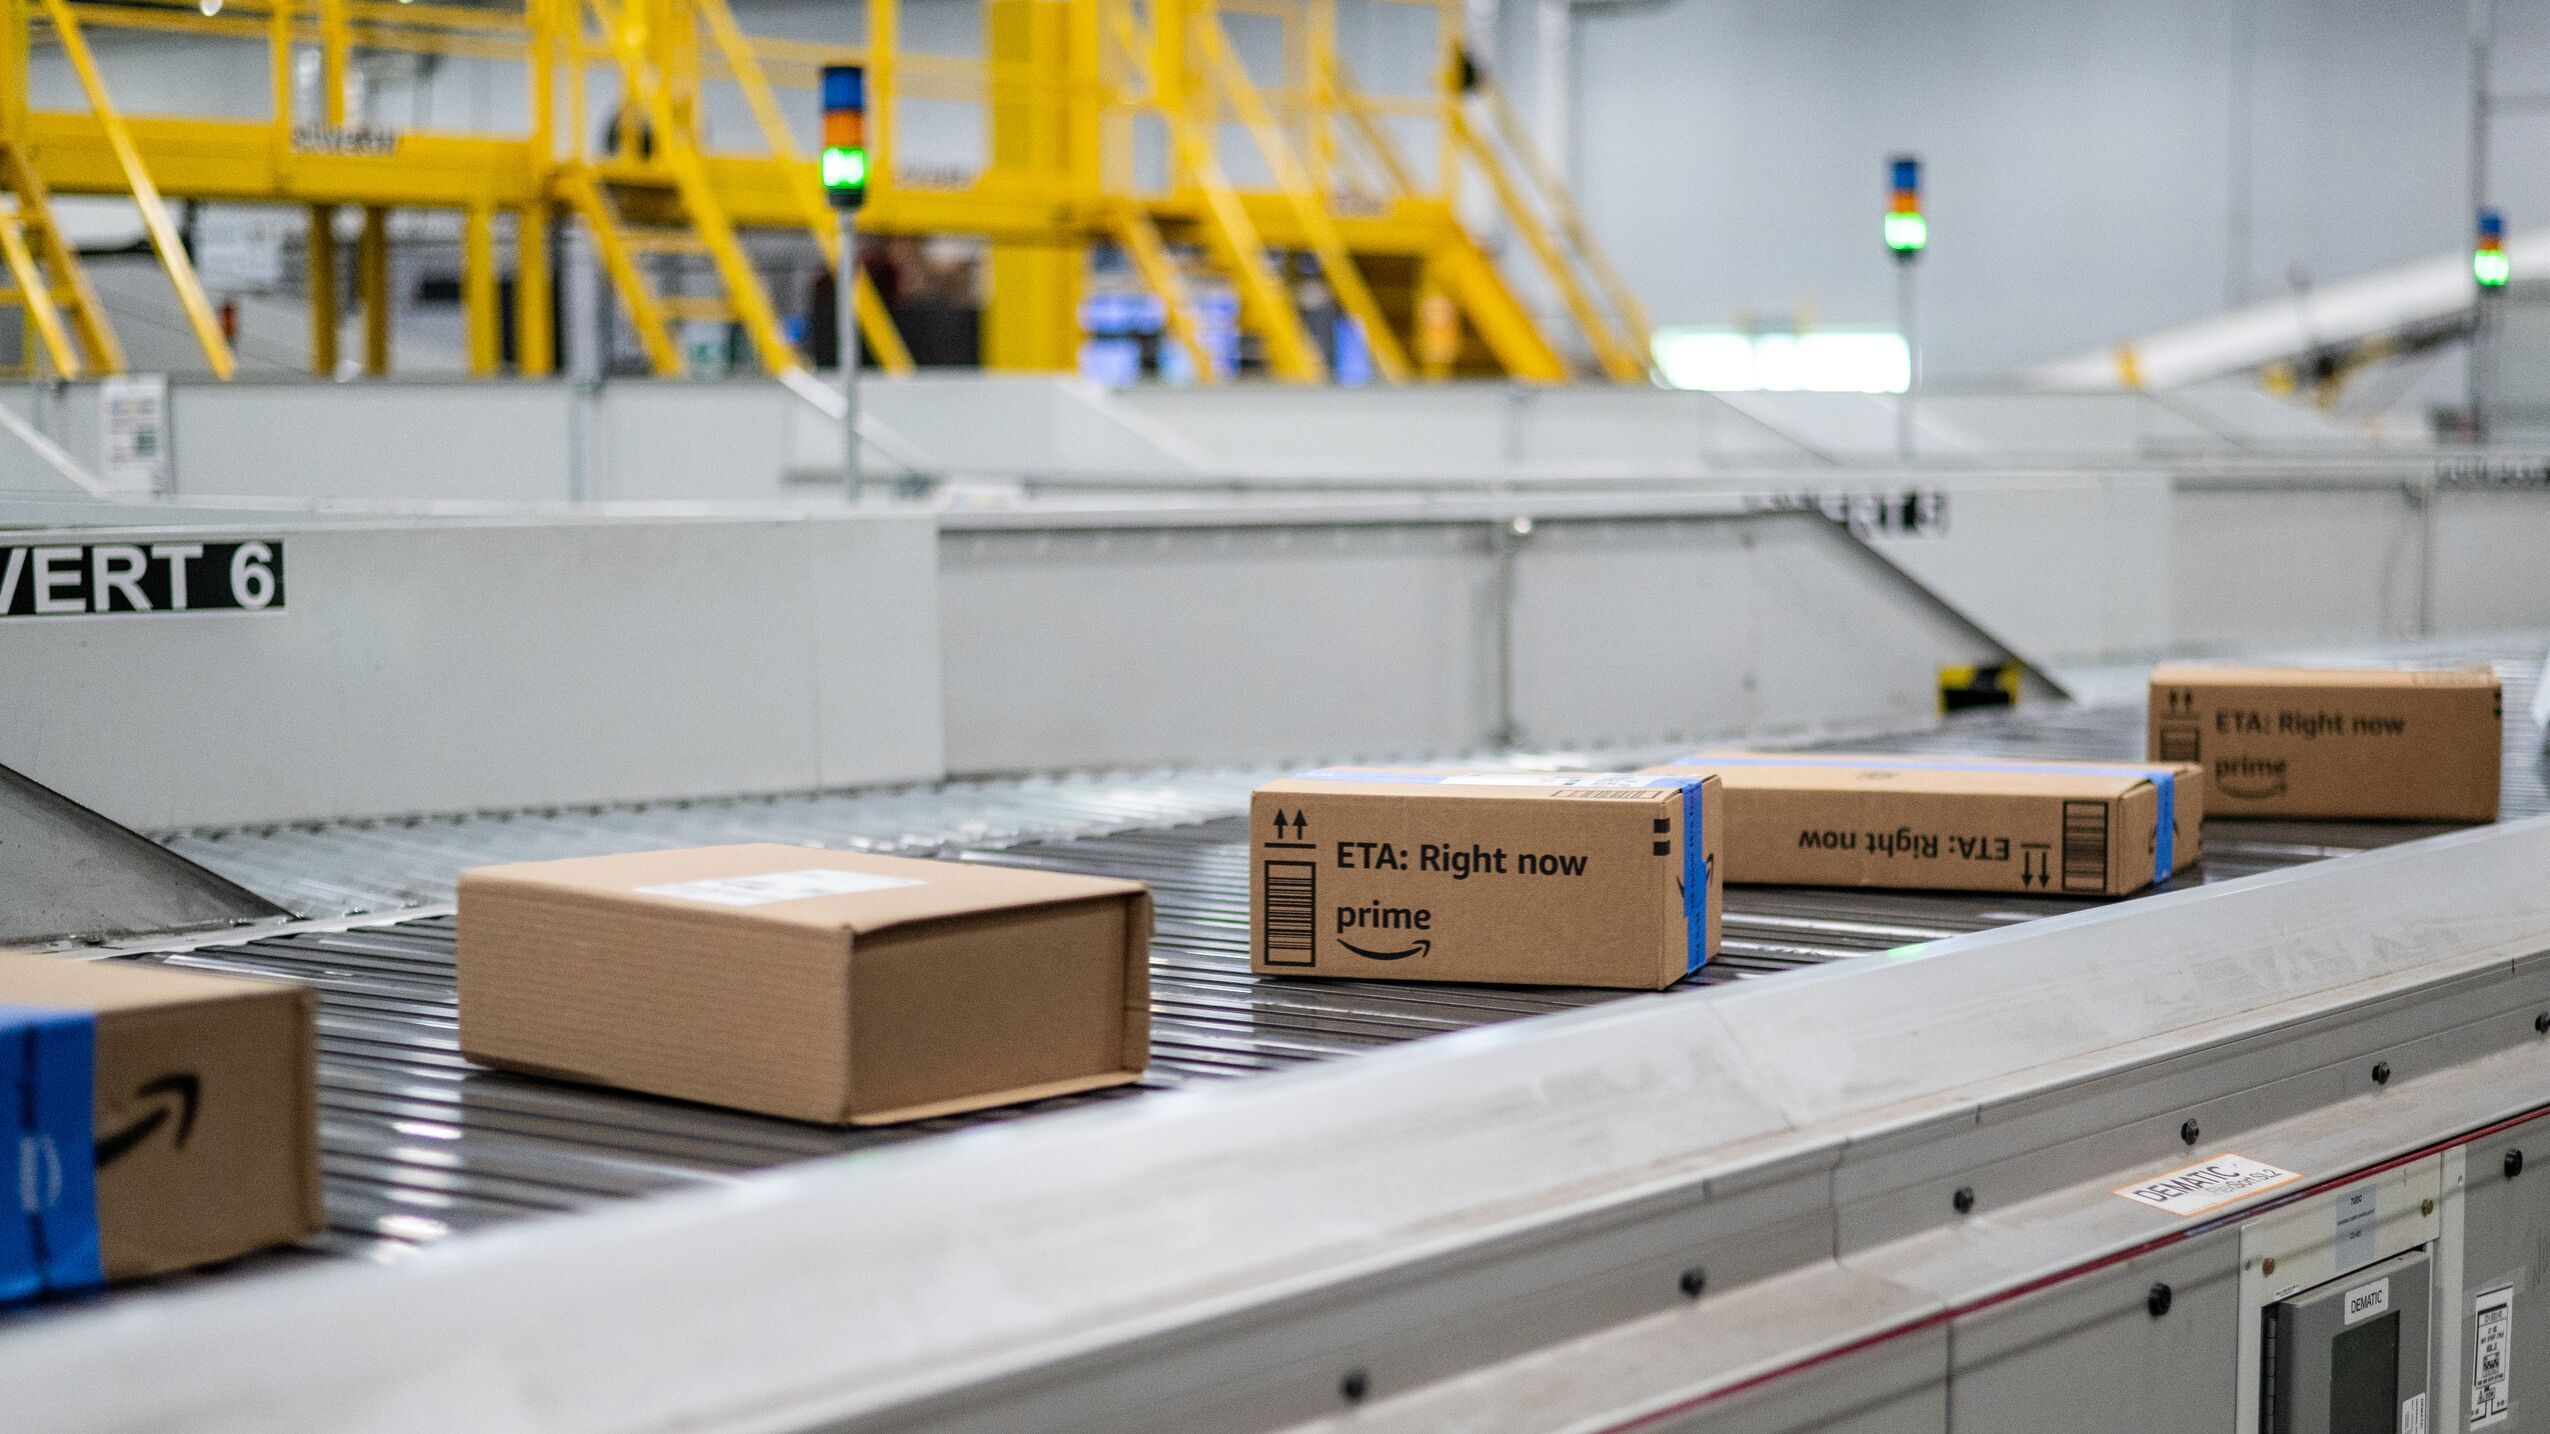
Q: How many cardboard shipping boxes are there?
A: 5